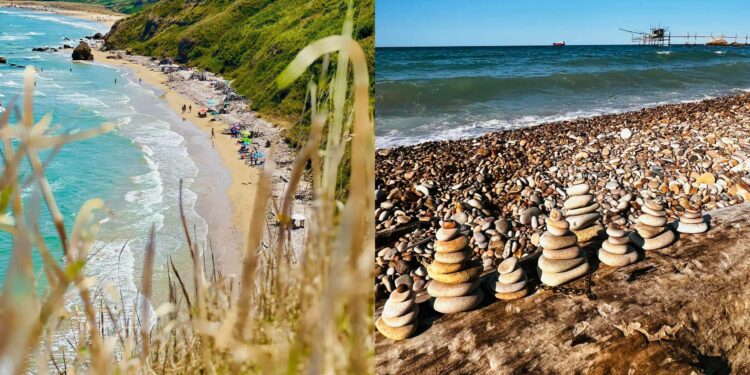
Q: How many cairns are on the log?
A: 8